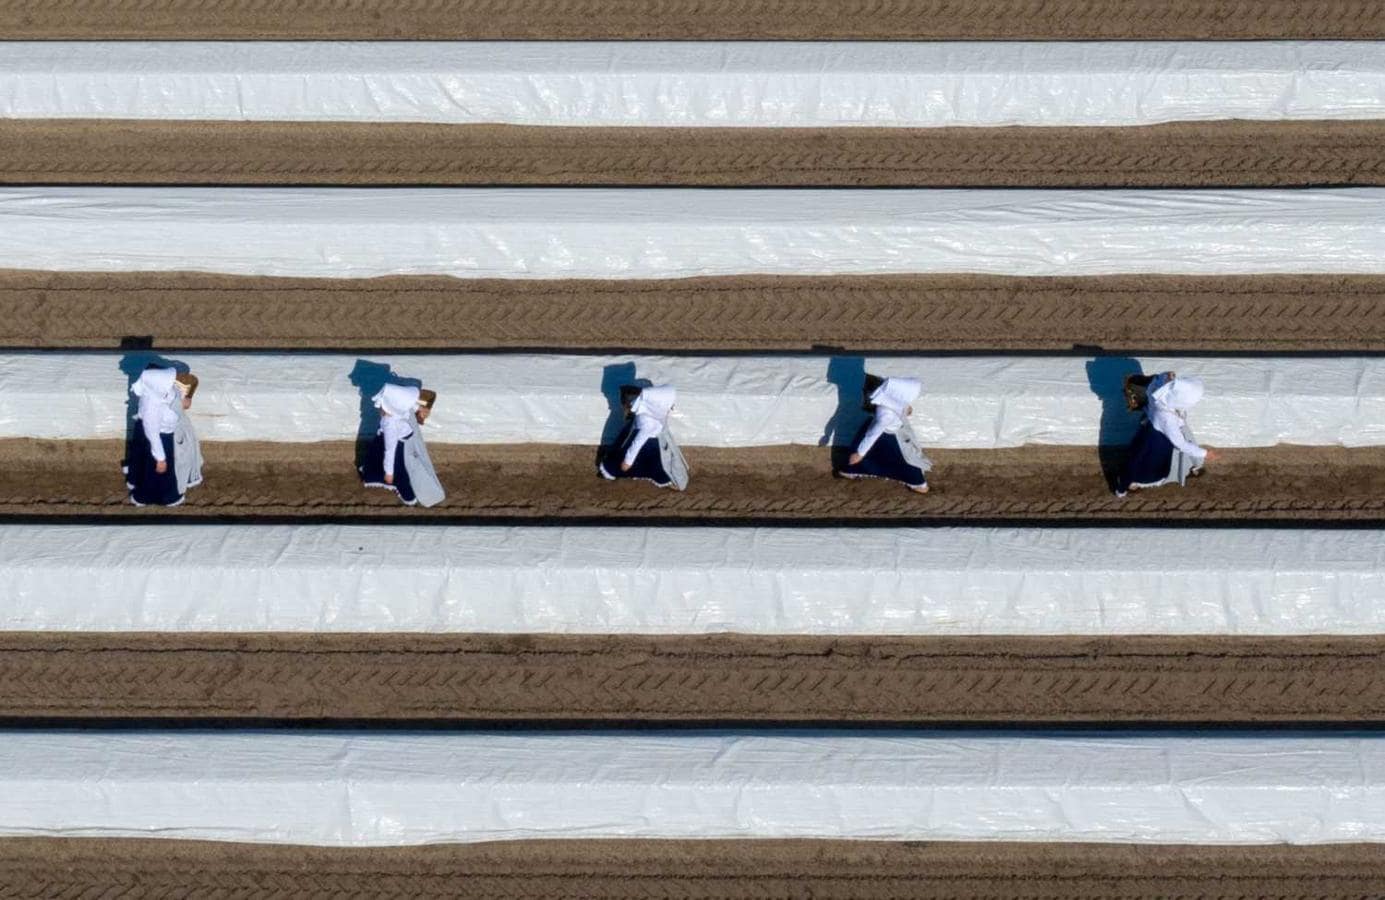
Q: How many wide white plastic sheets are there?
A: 5